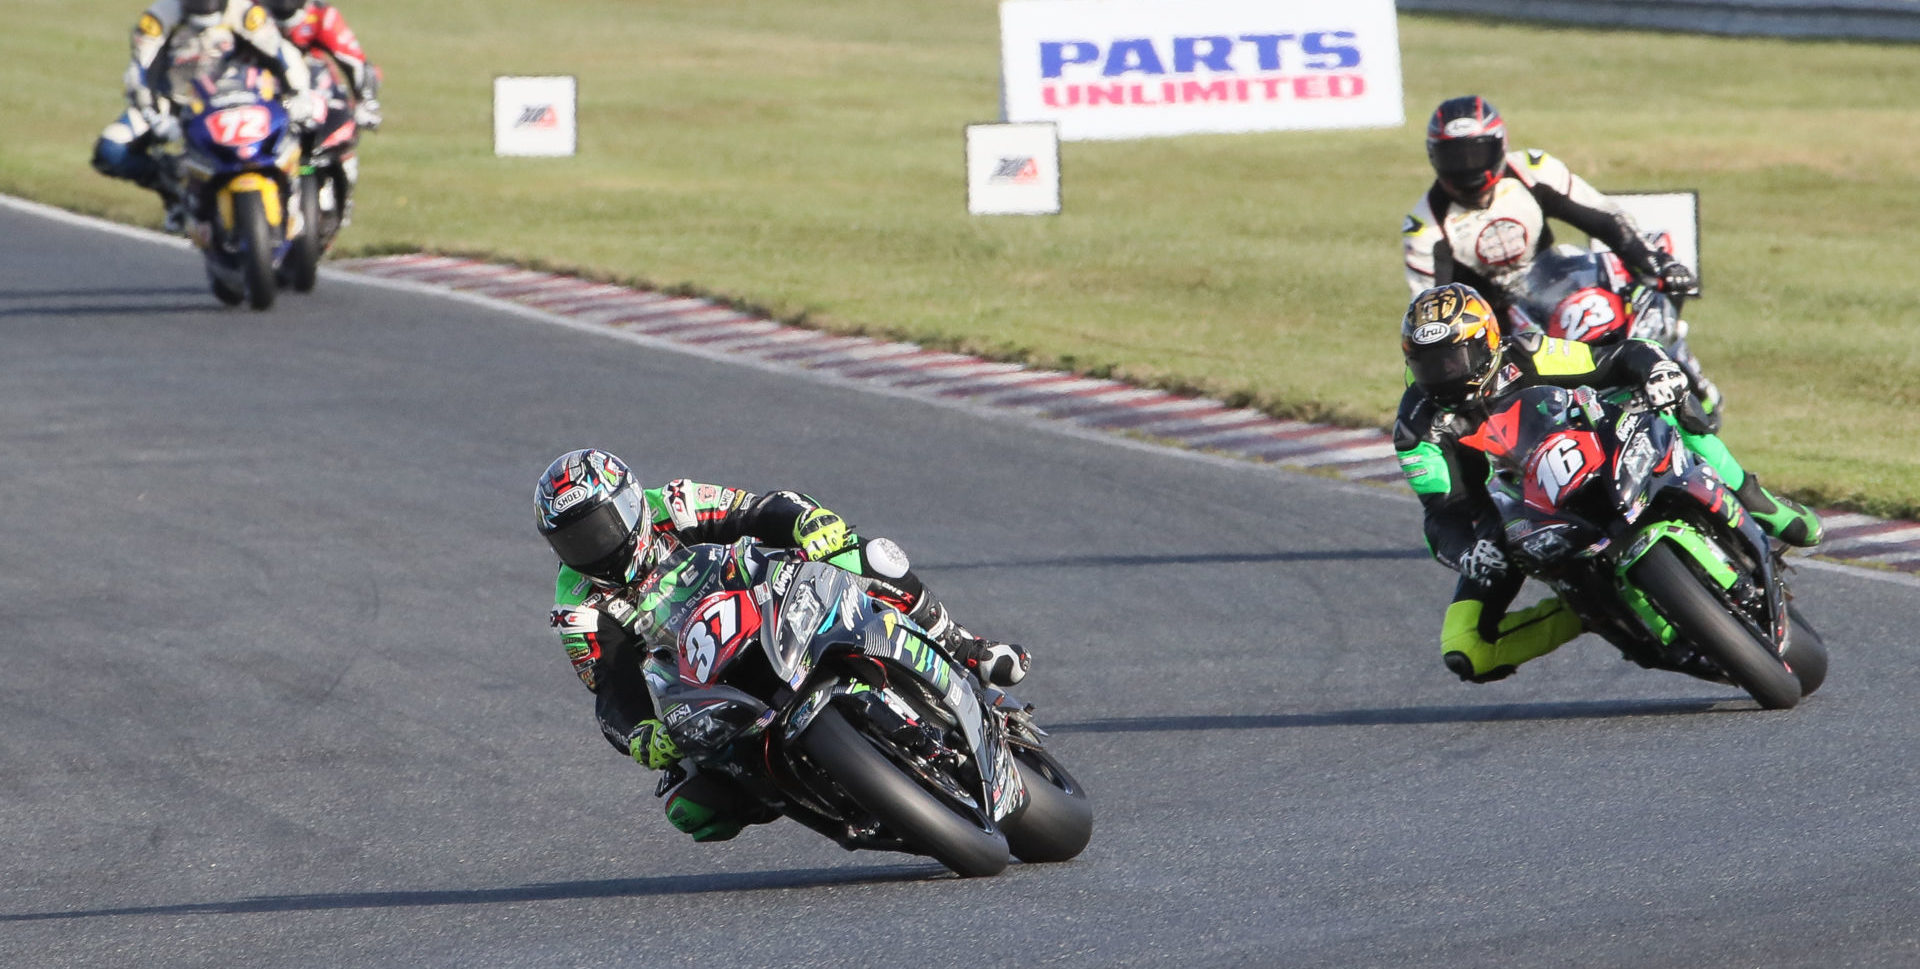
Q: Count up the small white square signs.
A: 3